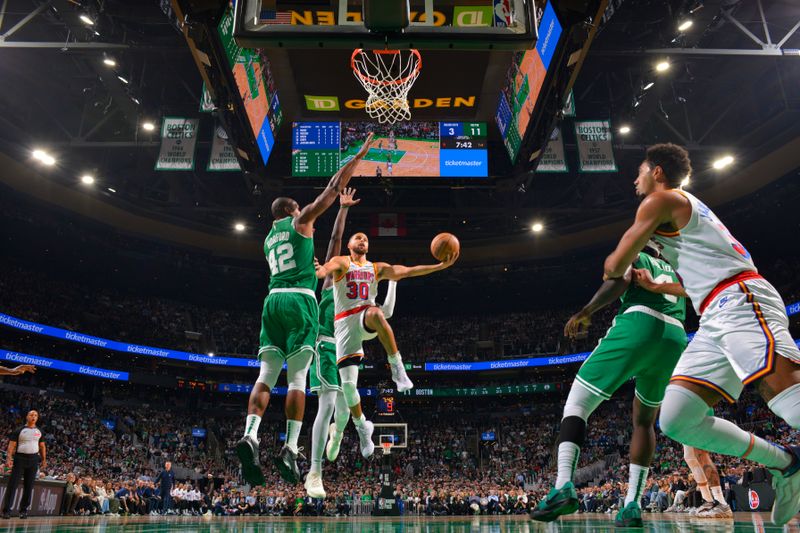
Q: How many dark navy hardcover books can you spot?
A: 0